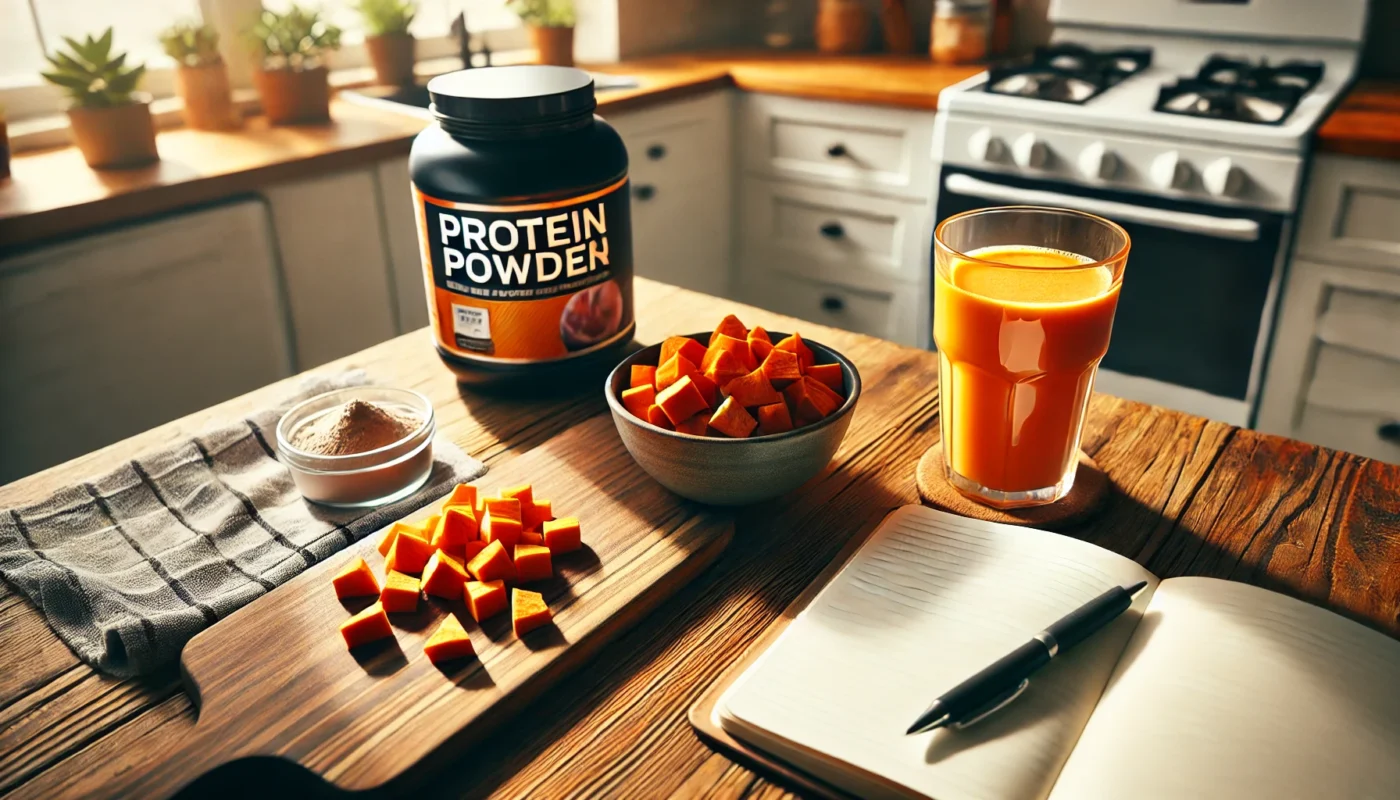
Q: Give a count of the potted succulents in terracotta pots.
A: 5